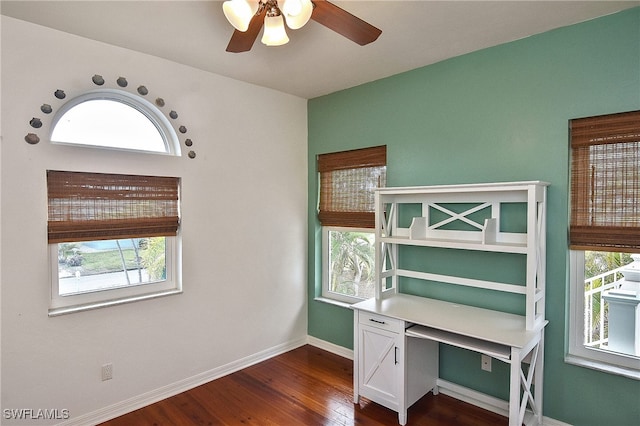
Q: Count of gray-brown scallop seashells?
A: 12